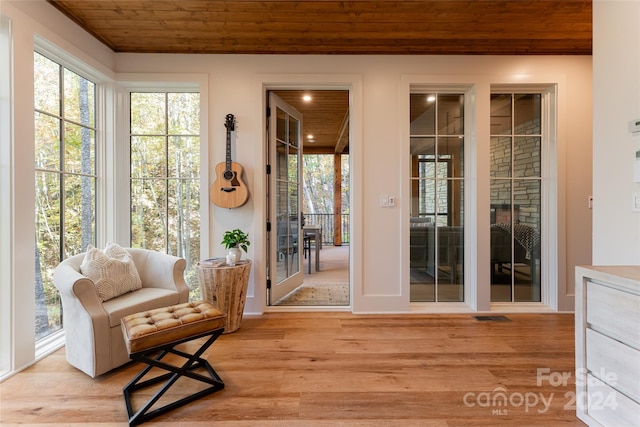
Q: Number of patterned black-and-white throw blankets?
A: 1